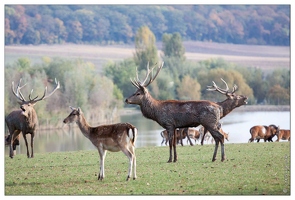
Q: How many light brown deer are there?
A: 1